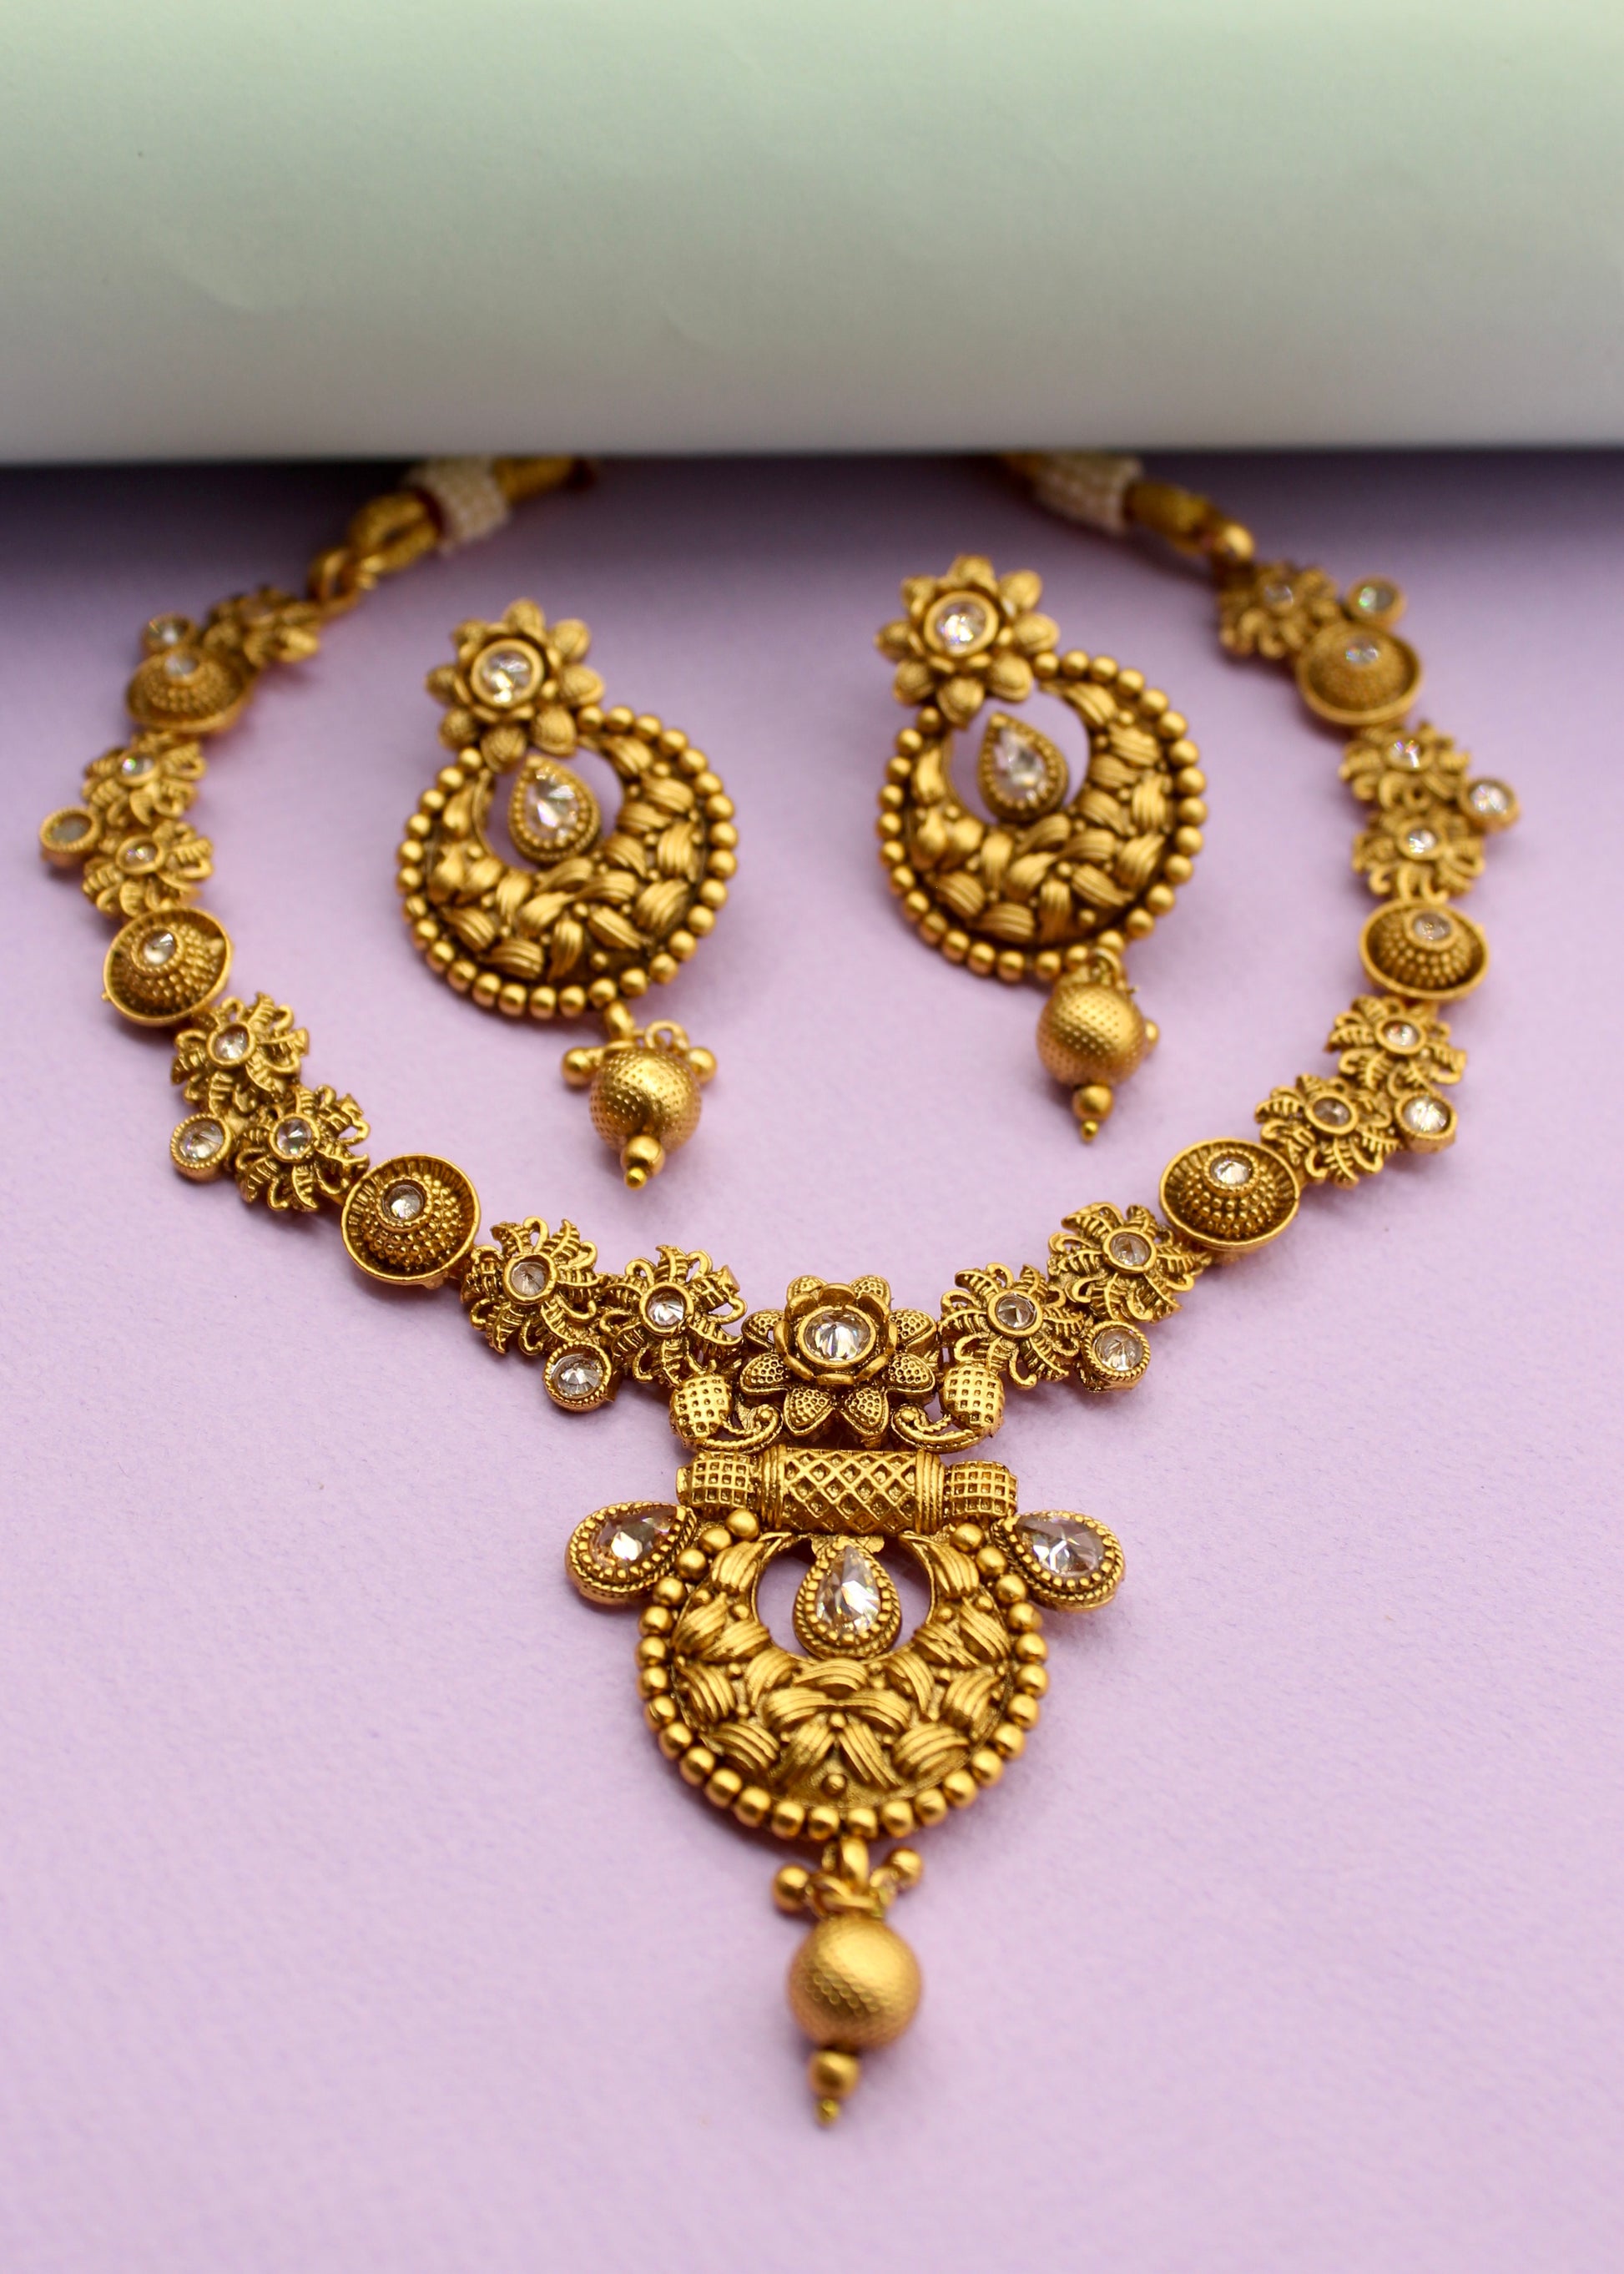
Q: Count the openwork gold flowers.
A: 14